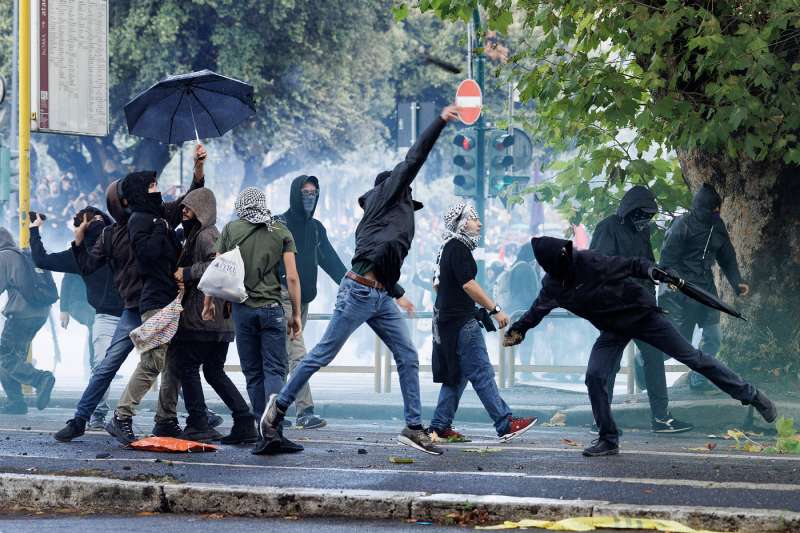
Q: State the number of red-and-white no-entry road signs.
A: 1